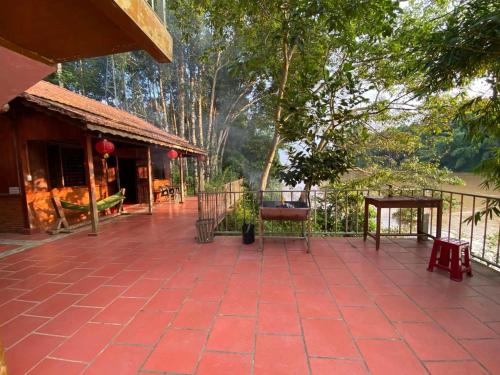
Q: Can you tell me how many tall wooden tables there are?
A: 1